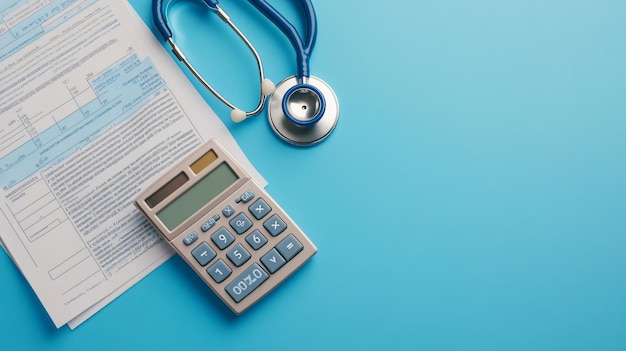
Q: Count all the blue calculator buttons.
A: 15